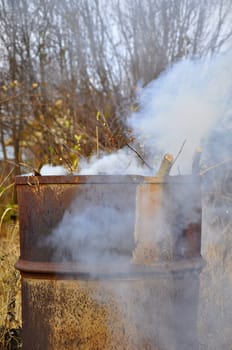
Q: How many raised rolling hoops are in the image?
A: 1